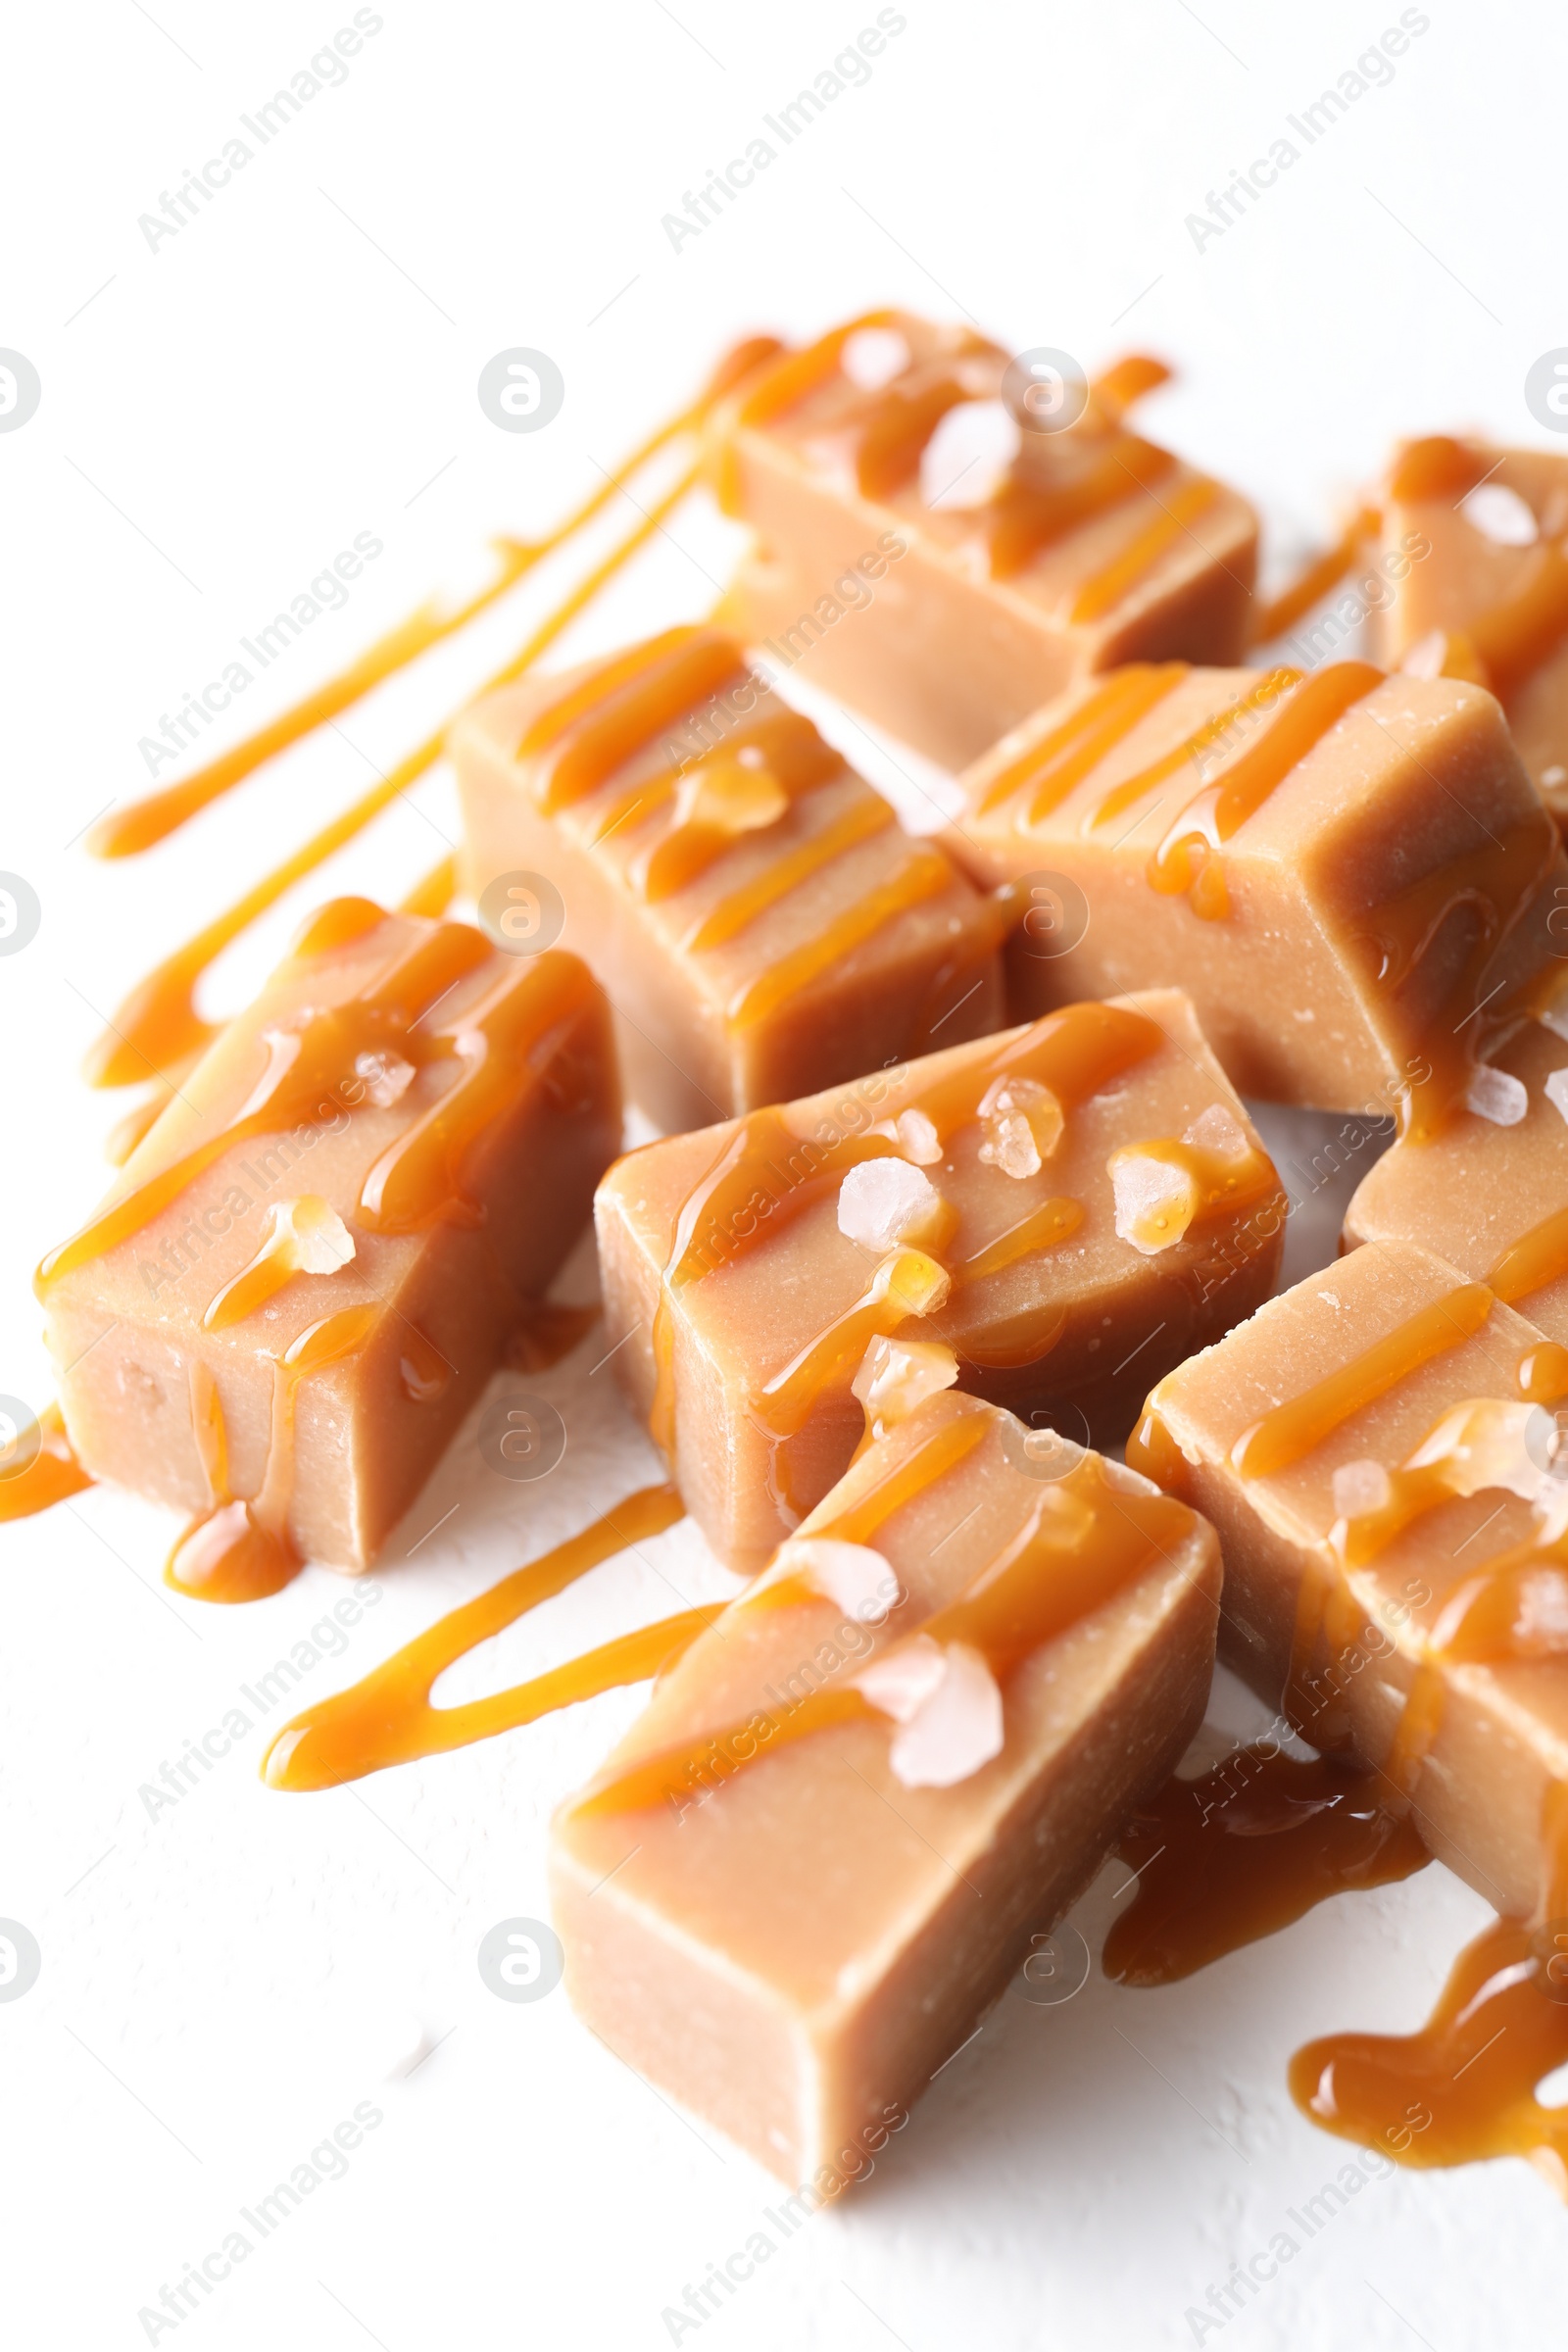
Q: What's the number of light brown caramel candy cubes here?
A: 9